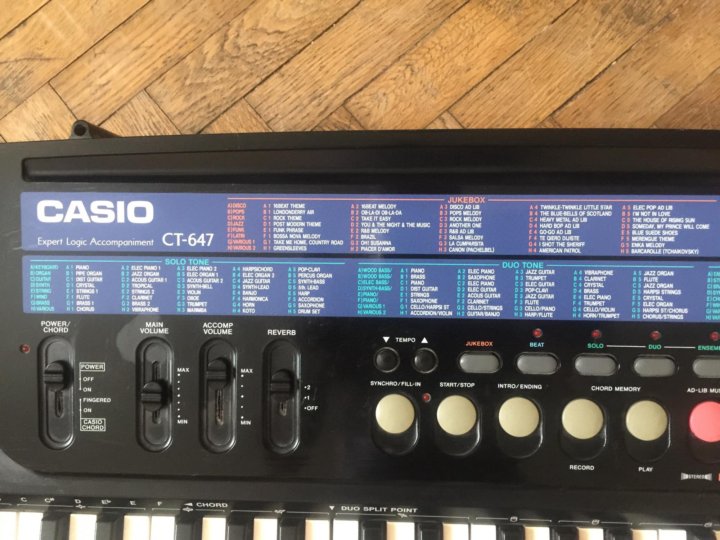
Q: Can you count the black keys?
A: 11